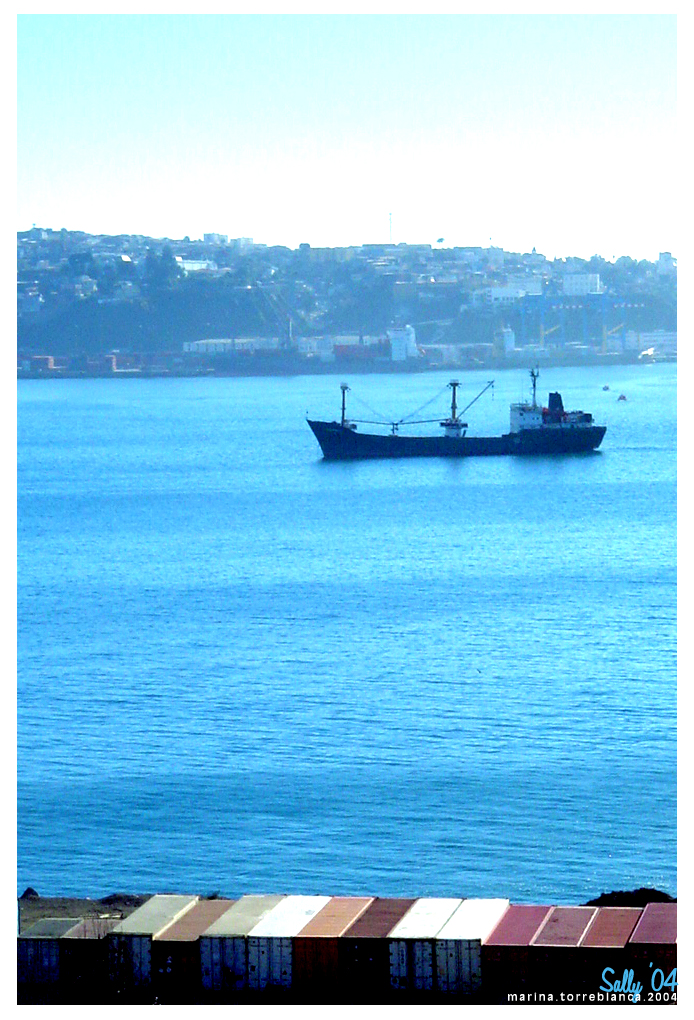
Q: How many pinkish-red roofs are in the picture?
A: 4